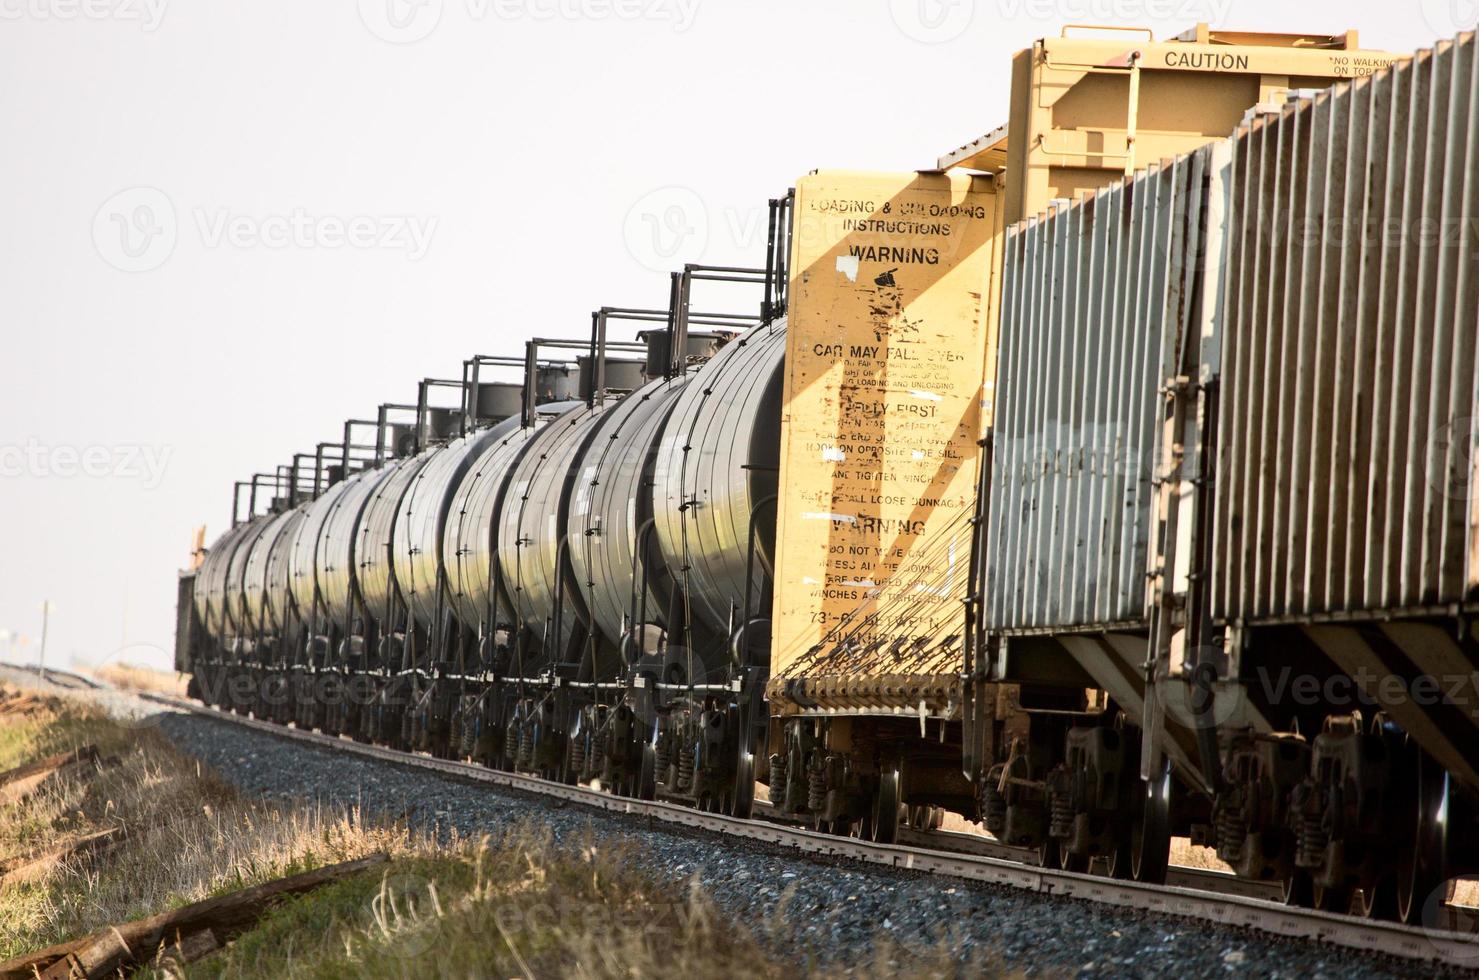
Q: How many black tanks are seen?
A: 13